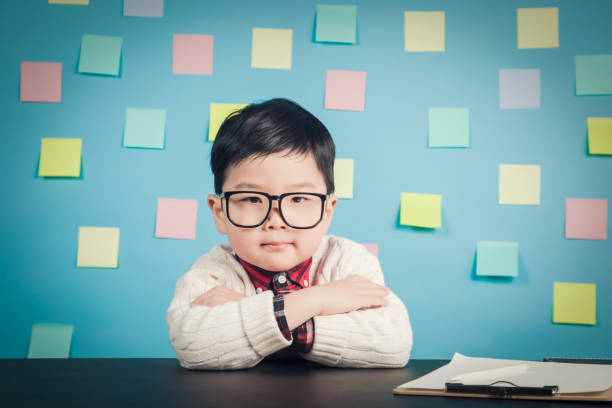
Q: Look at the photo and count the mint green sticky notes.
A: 7